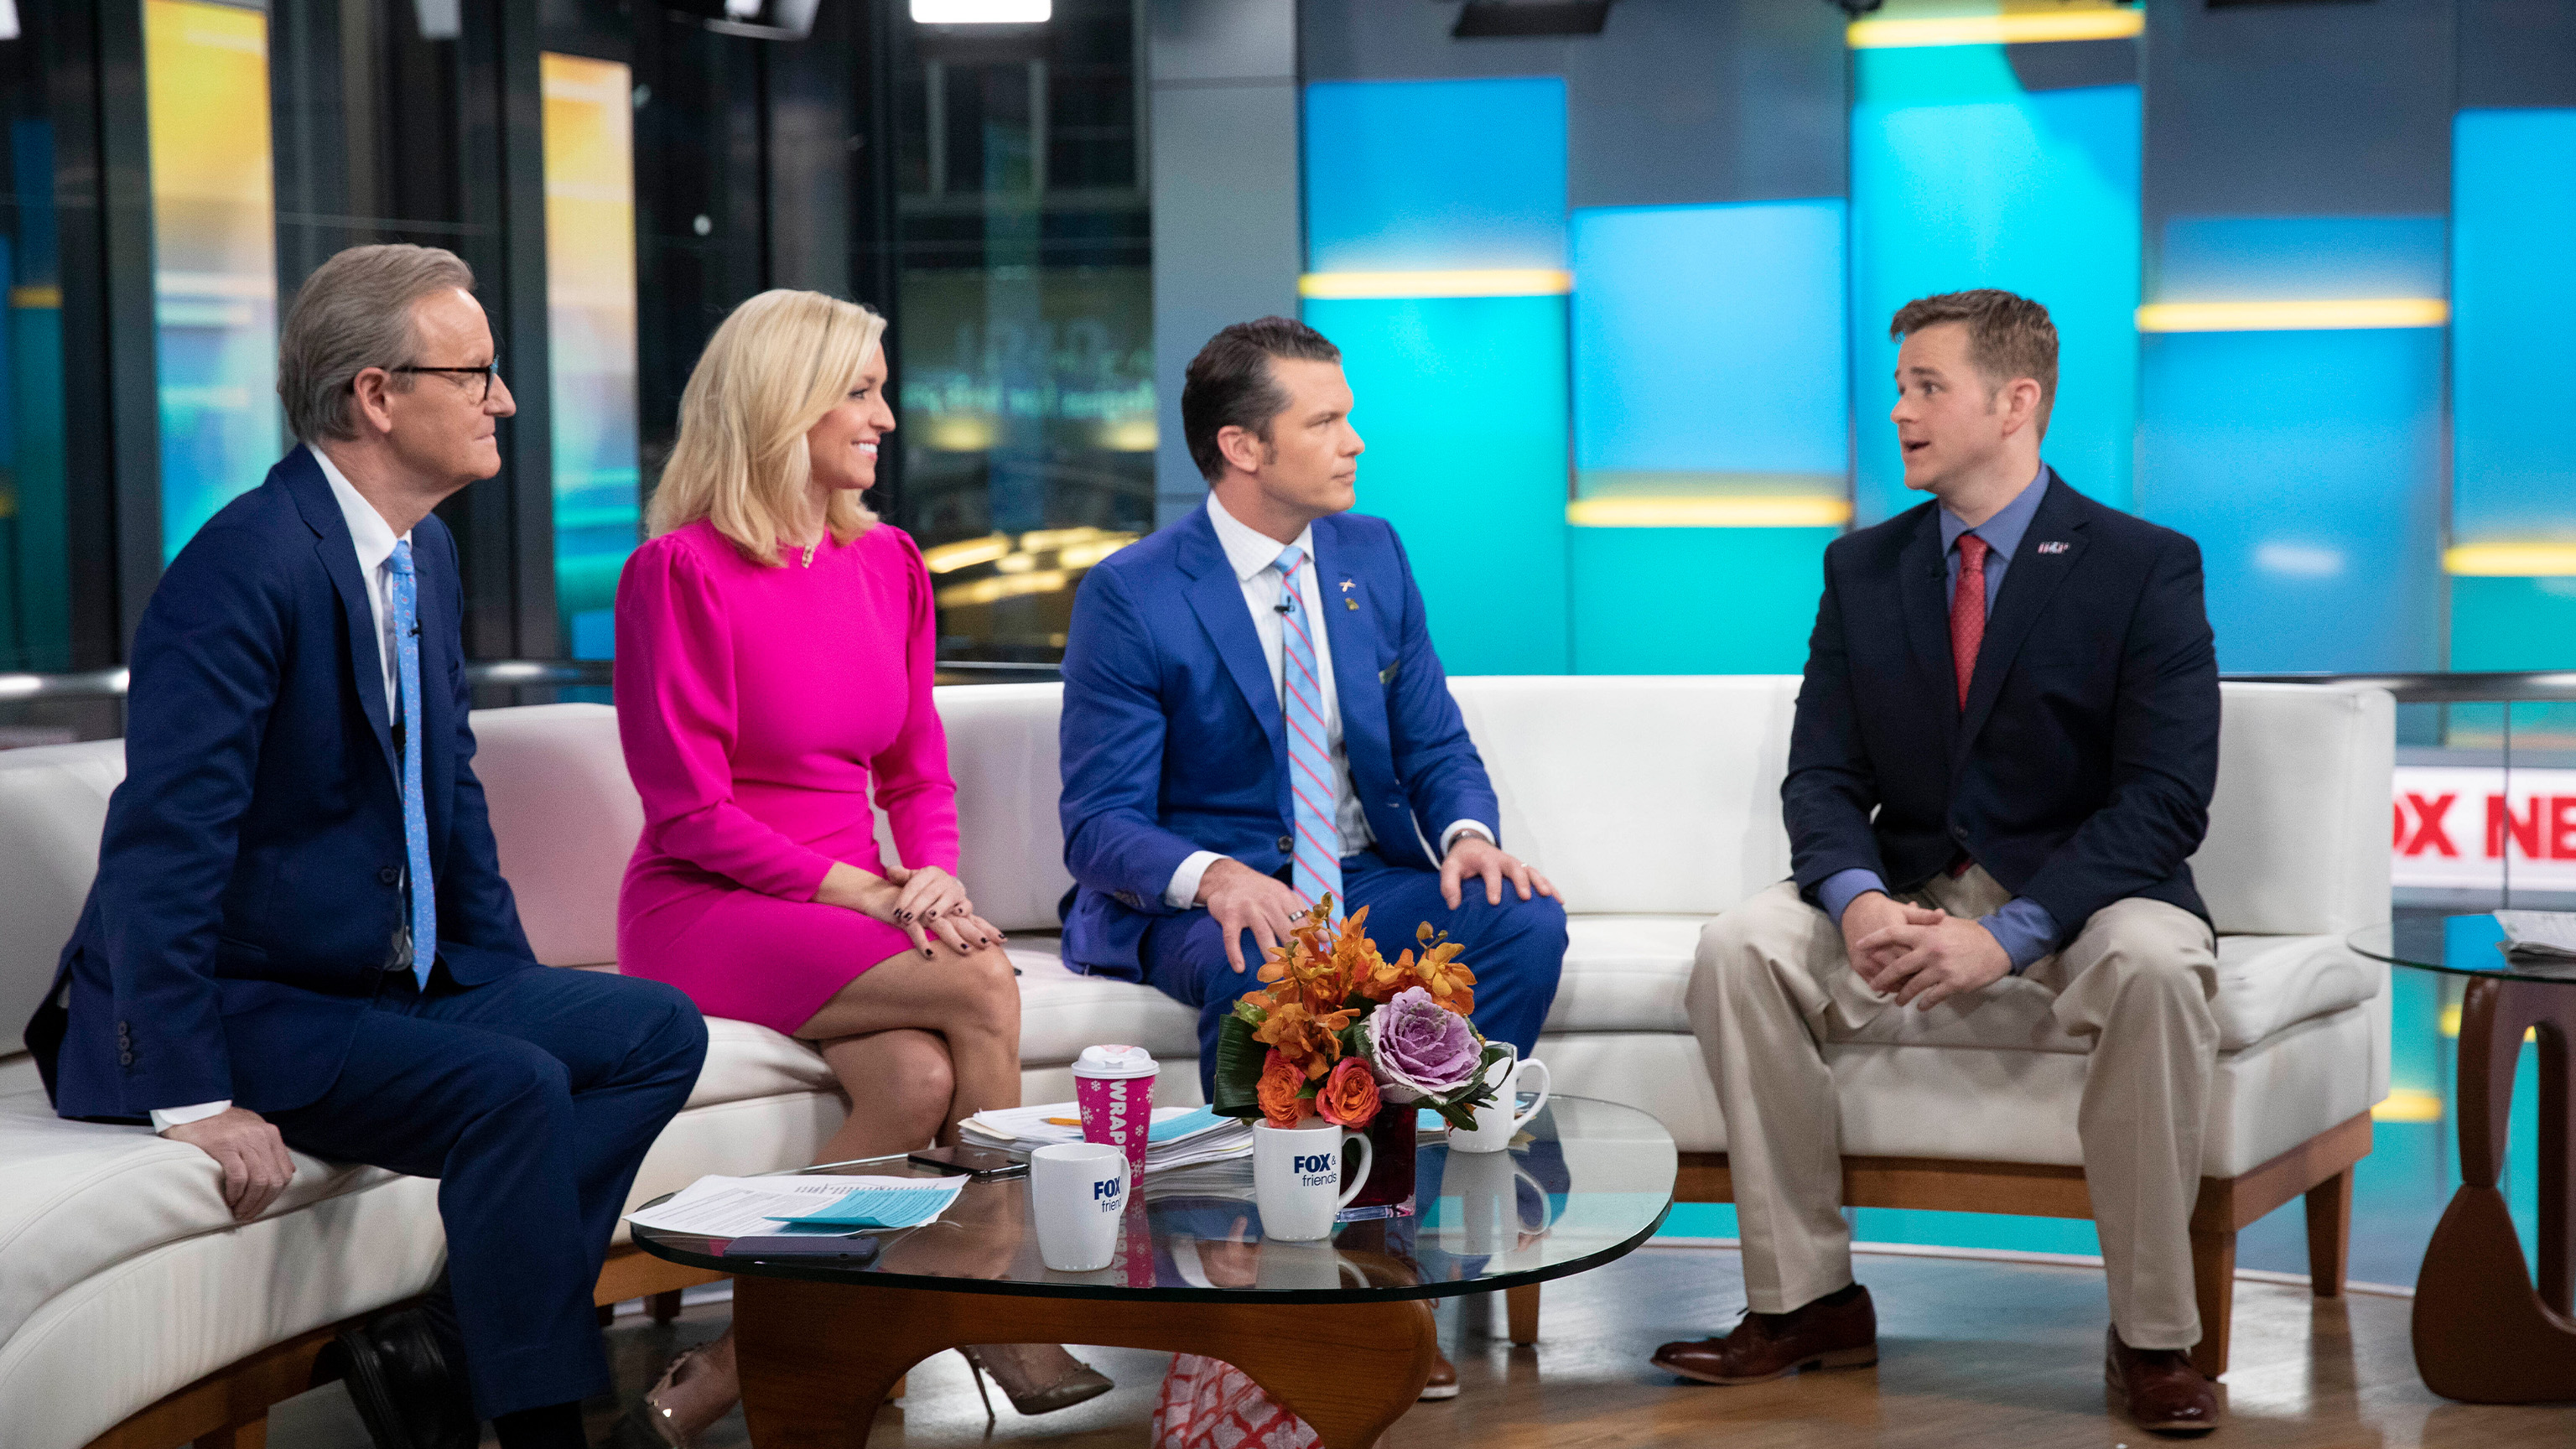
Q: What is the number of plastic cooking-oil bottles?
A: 0